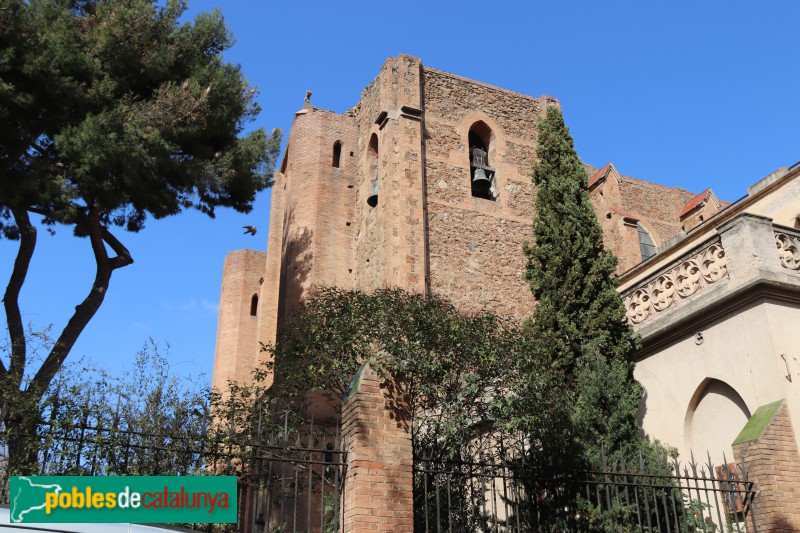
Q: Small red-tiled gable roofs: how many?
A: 2